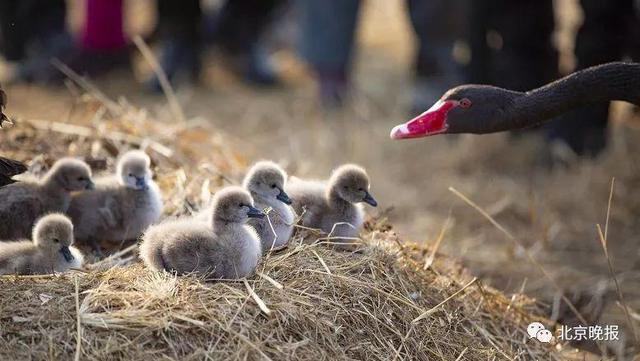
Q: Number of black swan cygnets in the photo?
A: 6